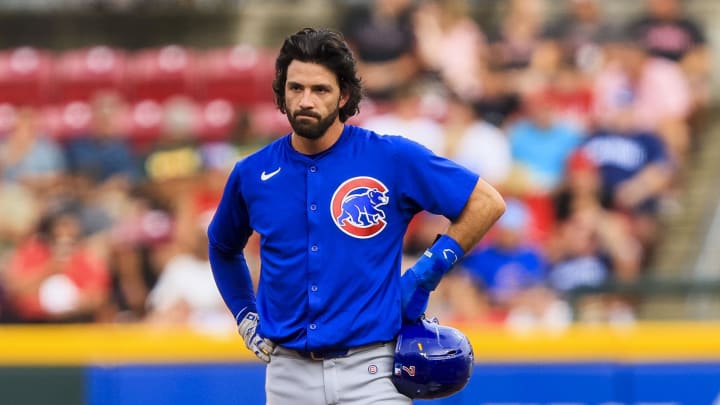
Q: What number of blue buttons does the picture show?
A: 5